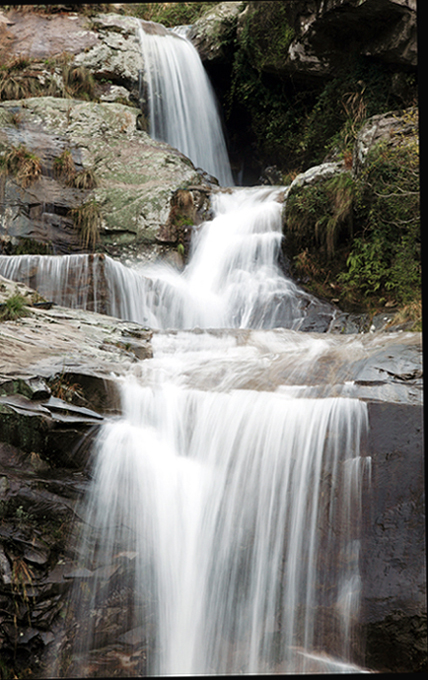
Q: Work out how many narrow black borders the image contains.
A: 3